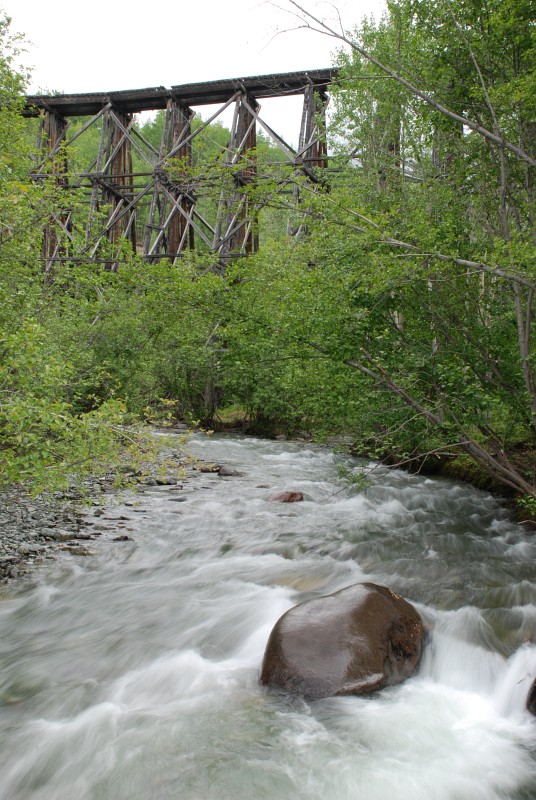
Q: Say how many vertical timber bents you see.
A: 5